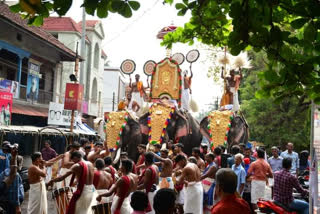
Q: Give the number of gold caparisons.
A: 3